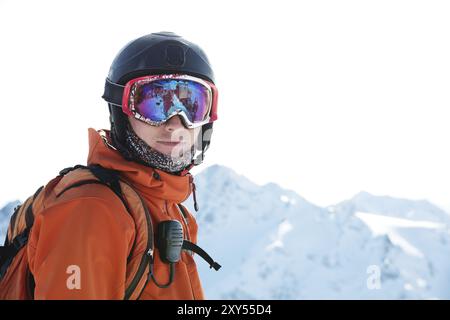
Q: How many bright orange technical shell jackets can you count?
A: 1